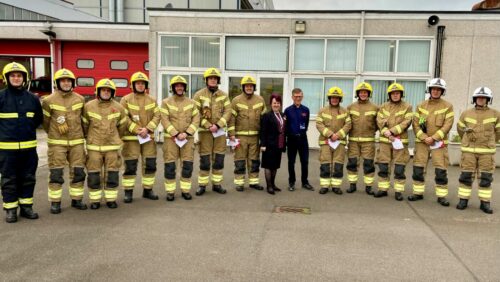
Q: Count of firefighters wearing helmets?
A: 12